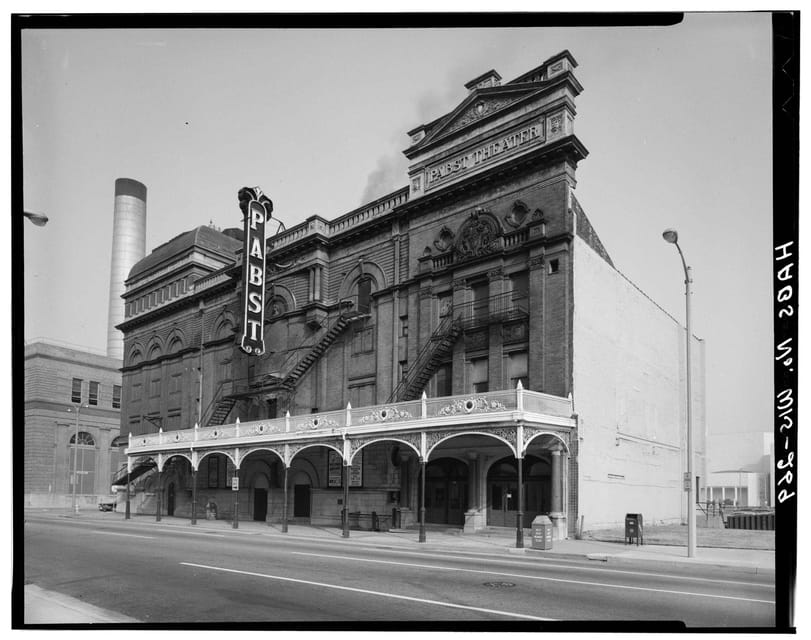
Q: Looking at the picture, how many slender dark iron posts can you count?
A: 8